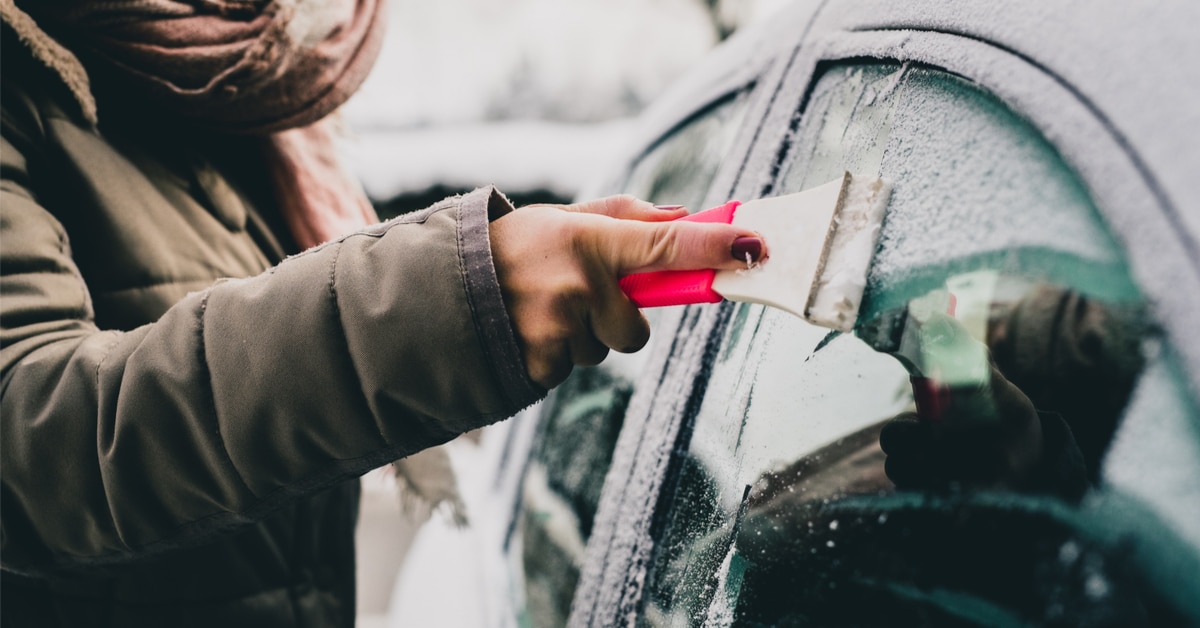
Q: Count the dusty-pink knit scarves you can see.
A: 1